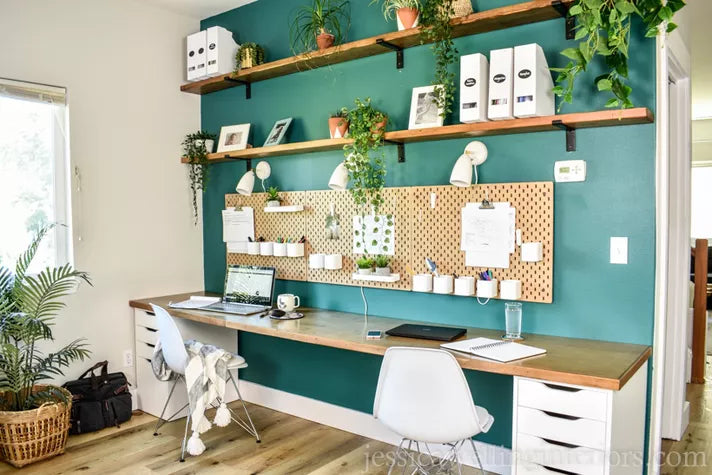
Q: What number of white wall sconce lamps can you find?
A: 3